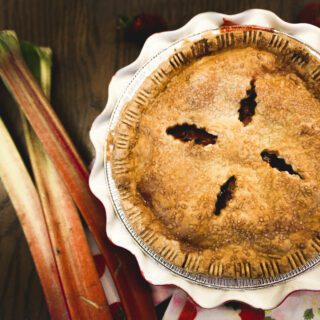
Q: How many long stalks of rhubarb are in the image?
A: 3